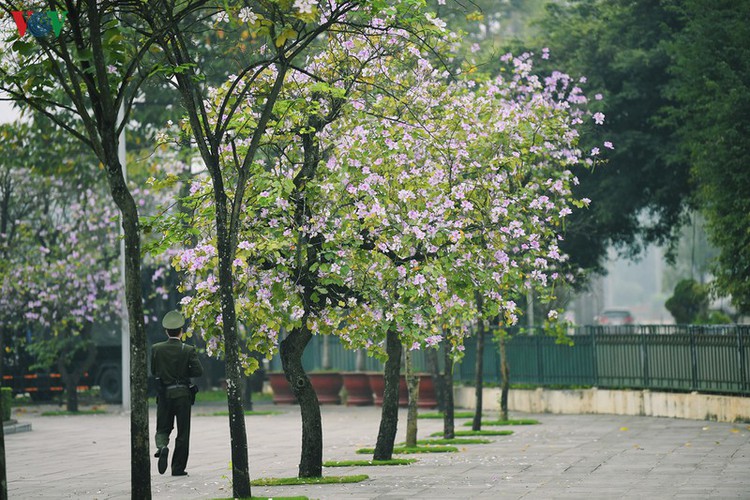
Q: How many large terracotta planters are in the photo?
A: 5